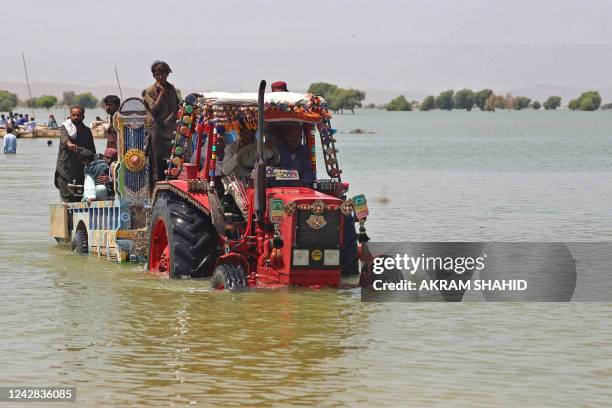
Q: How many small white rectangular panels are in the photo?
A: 2